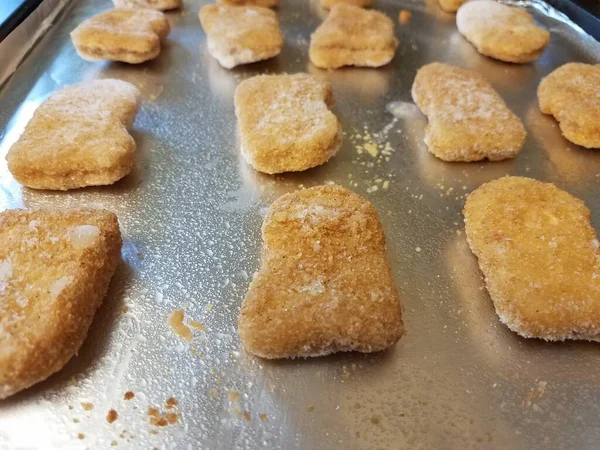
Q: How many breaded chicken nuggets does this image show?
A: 15